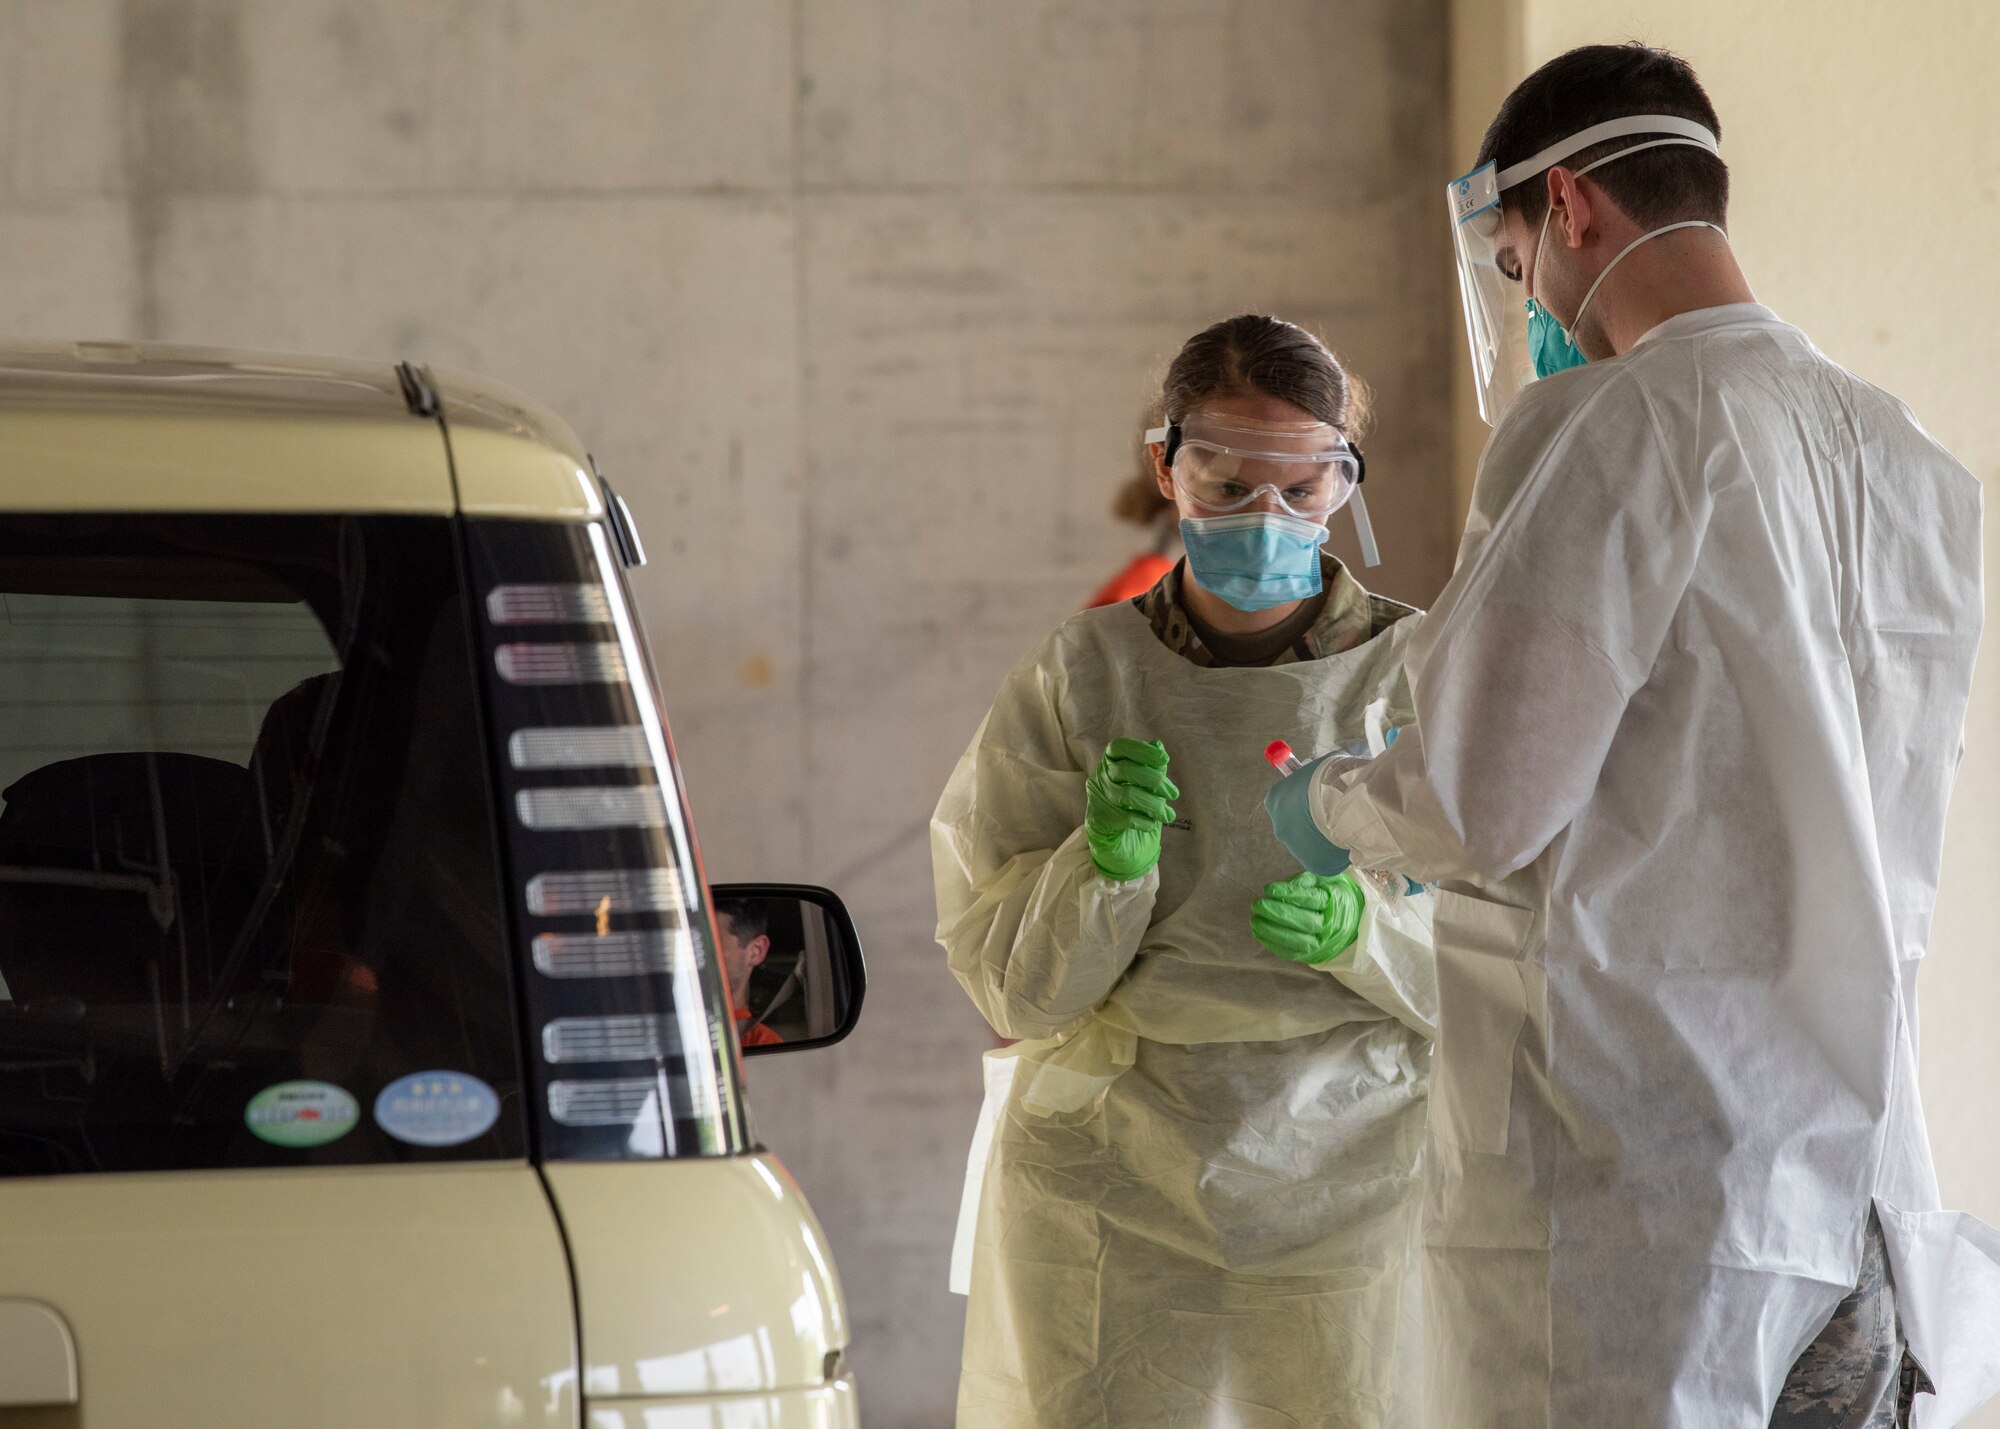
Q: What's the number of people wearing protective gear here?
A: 2